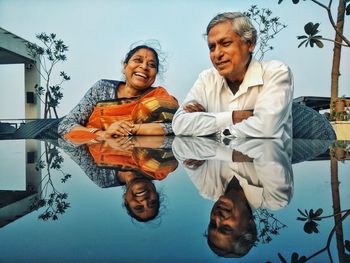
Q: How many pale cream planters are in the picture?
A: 1